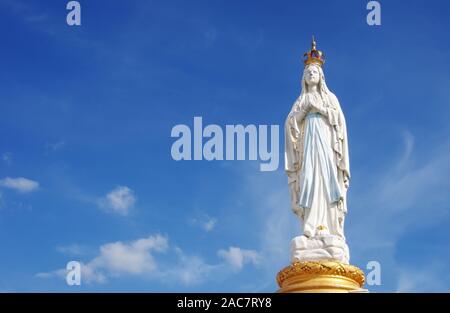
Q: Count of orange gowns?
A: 0